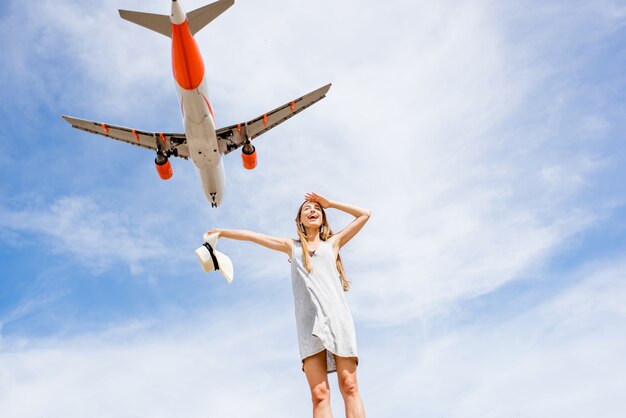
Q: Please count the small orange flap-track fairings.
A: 6